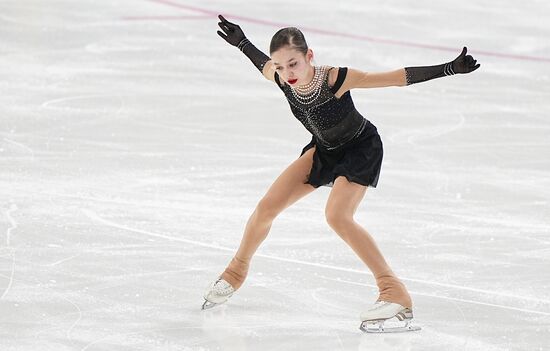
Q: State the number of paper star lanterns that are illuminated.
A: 0